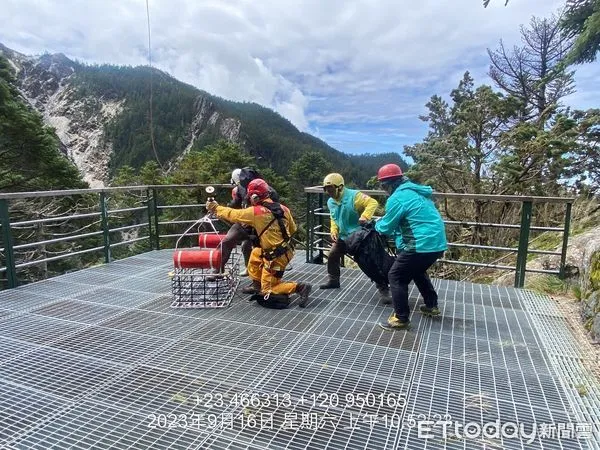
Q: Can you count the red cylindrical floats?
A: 2